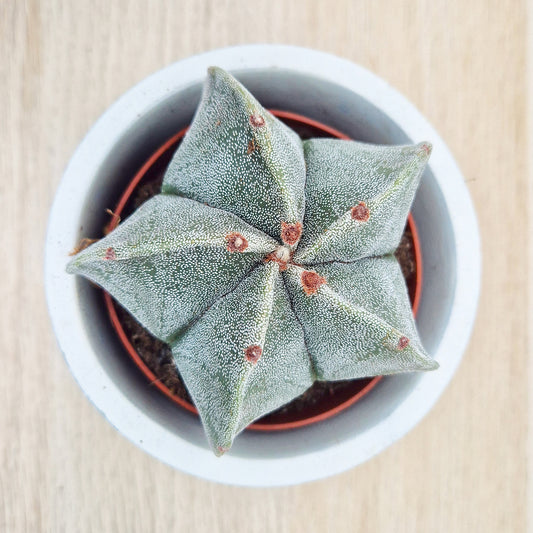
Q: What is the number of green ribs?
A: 5